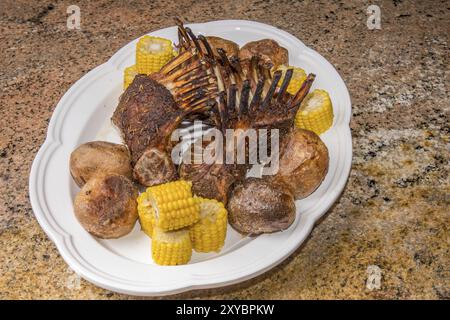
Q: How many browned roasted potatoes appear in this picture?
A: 6